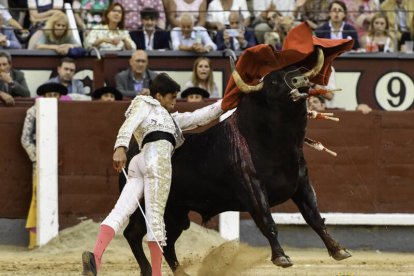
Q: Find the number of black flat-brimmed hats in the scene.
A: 3